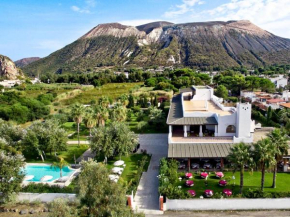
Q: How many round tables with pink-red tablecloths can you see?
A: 8